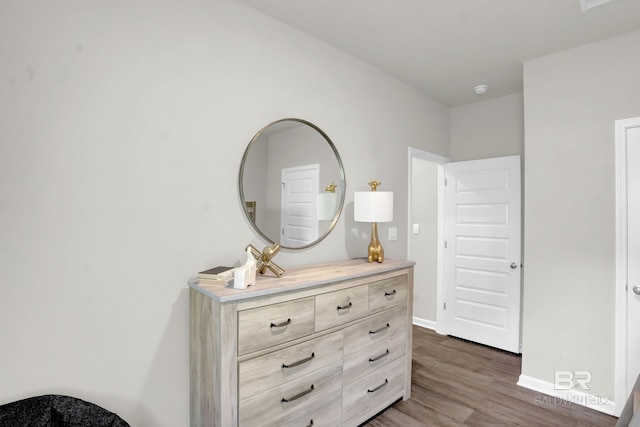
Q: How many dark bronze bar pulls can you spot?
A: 9